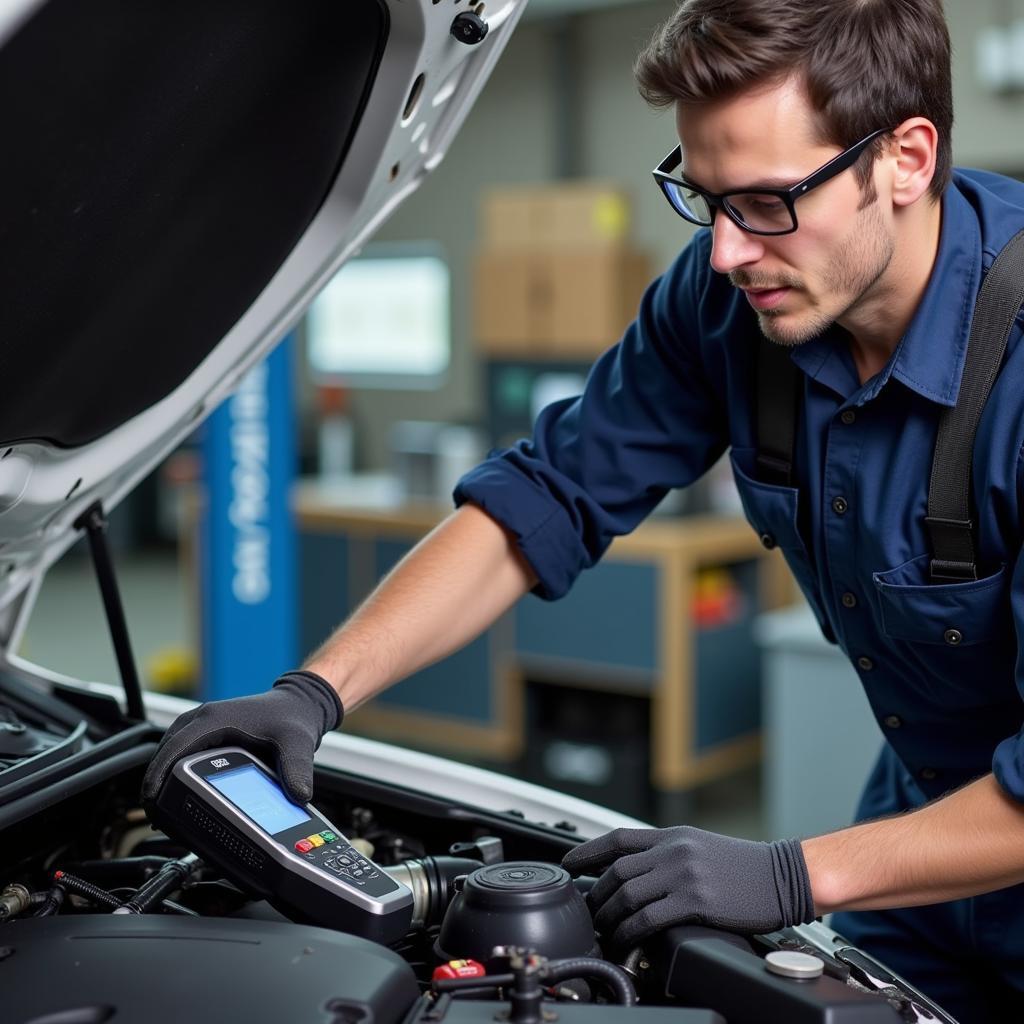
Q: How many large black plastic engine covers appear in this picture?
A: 1